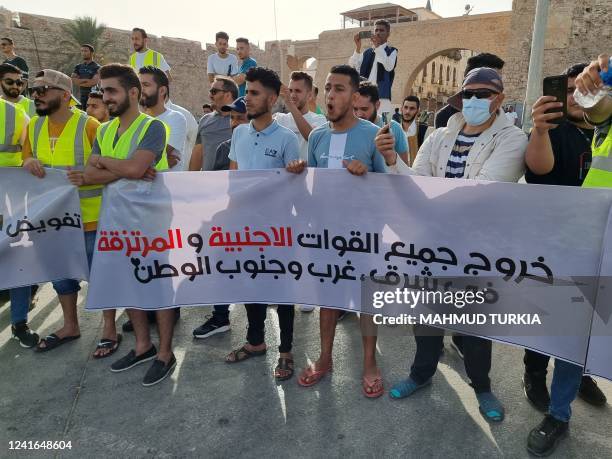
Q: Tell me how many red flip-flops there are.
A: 2